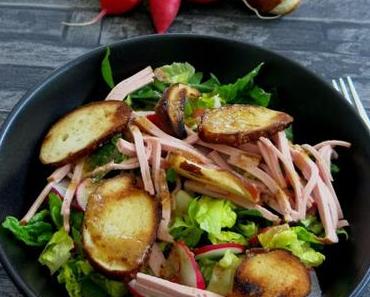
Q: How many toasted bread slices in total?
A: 6